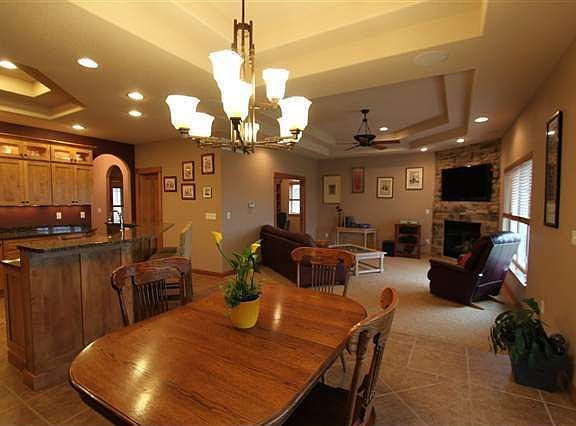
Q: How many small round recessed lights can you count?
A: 9